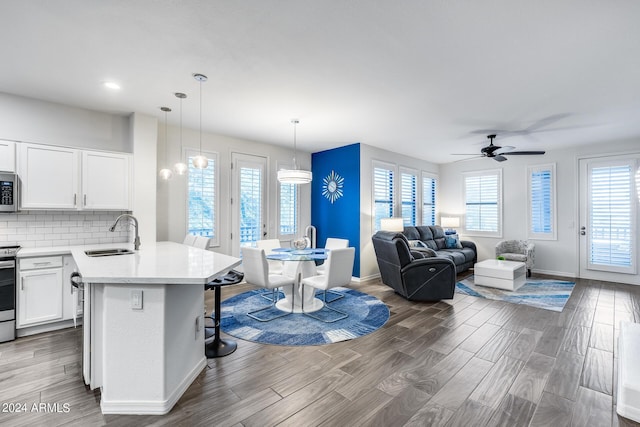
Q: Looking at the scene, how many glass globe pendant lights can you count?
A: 3